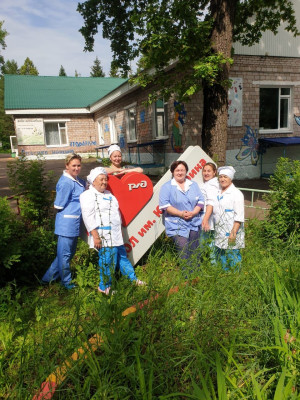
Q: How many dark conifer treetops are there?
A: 2